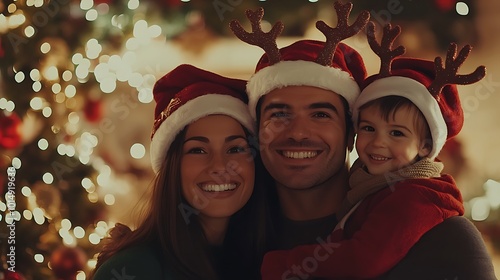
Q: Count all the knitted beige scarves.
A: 1